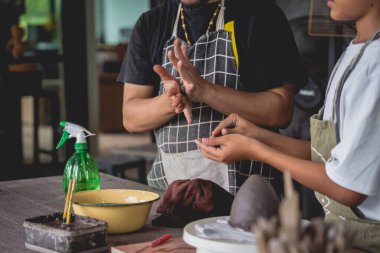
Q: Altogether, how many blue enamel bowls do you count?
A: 0